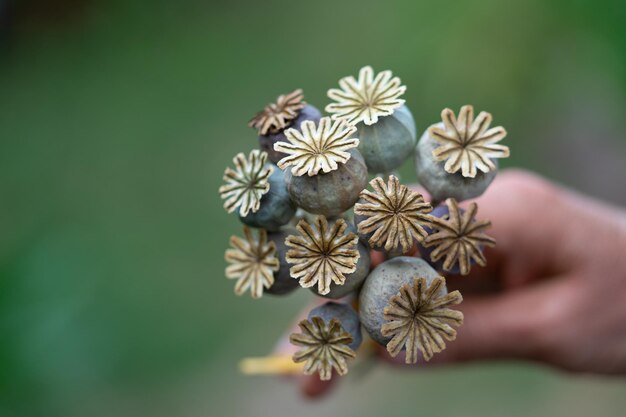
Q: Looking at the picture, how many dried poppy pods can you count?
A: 11